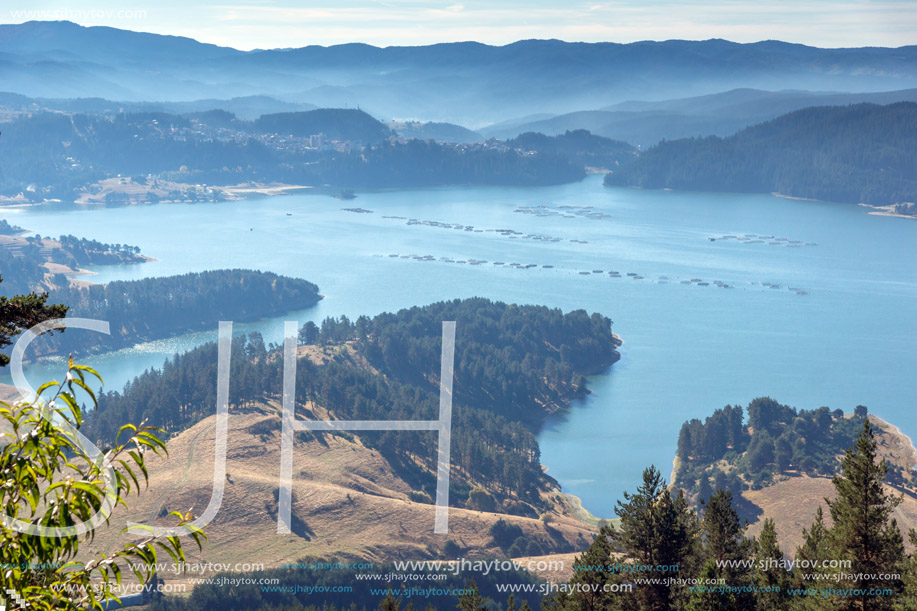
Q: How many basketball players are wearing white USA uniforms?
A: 0